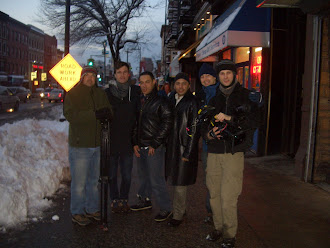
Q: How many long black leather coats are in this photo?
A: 1